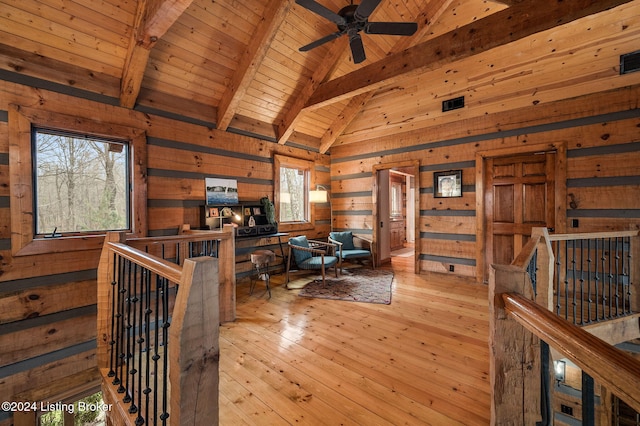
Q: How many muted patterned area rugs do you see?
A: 1